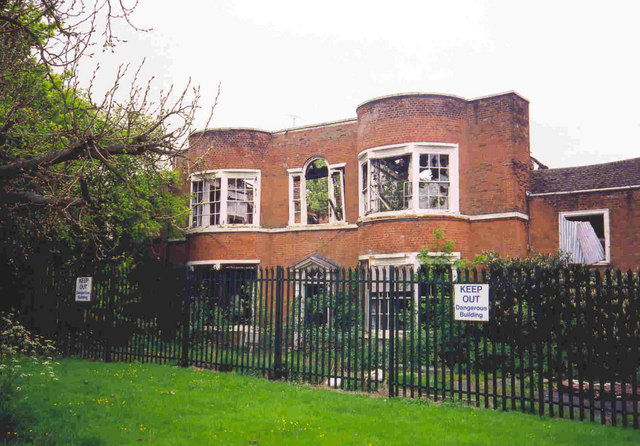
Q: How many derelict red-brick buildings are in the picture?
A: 1